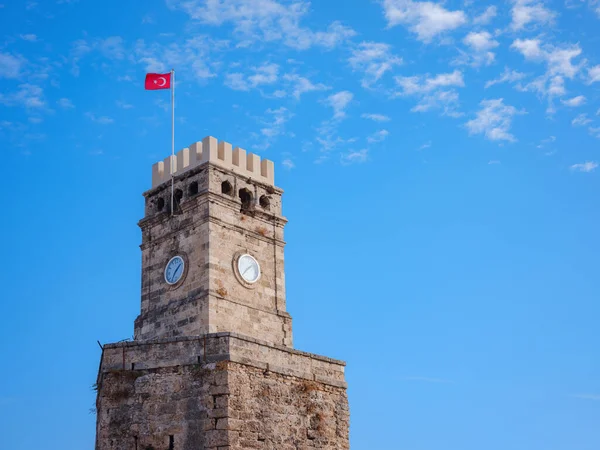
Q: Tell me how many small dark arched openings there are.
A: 6